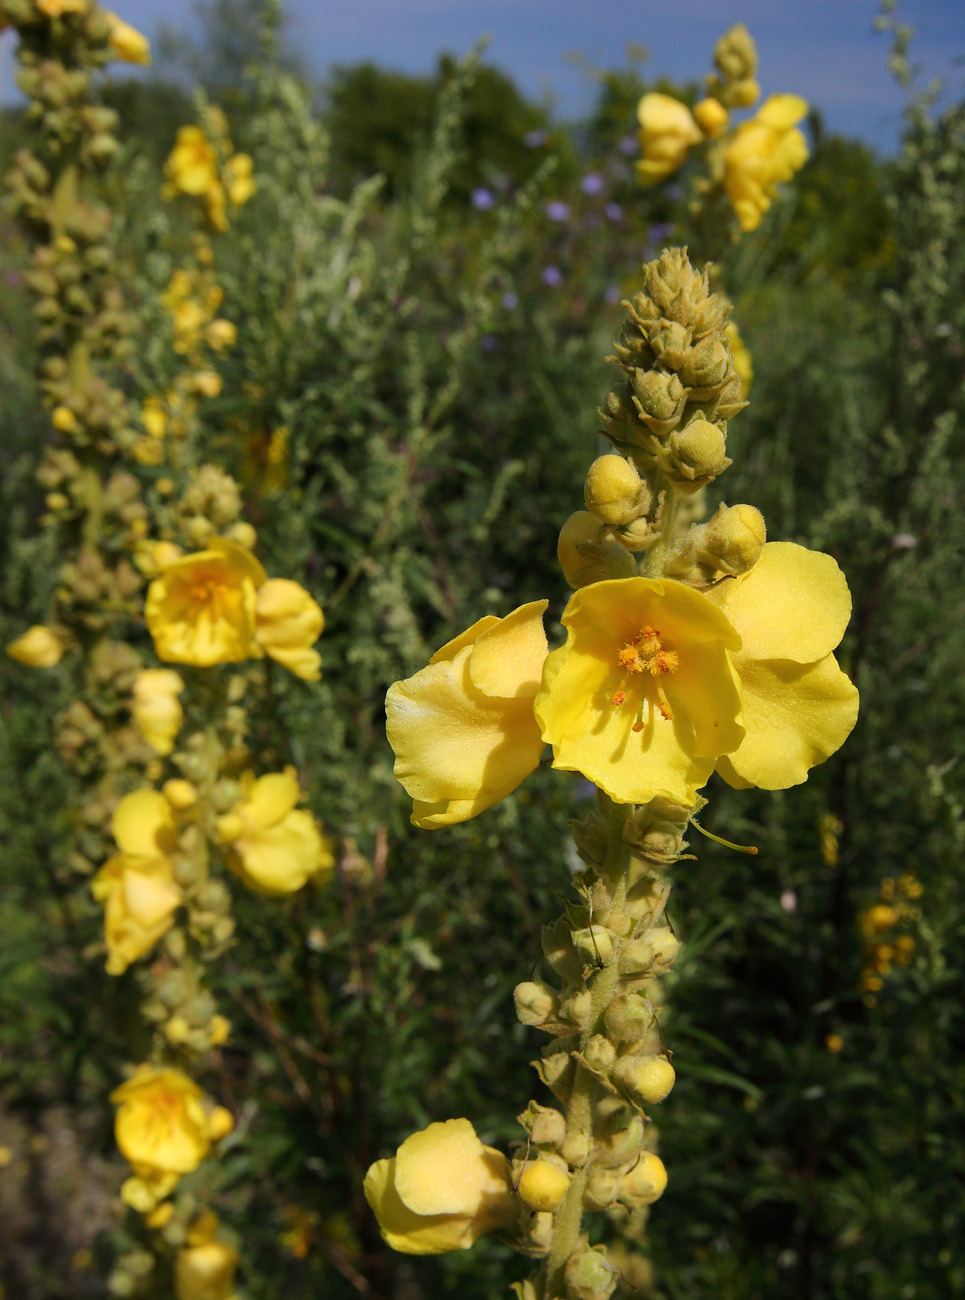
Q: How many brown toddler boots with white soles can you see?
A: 0